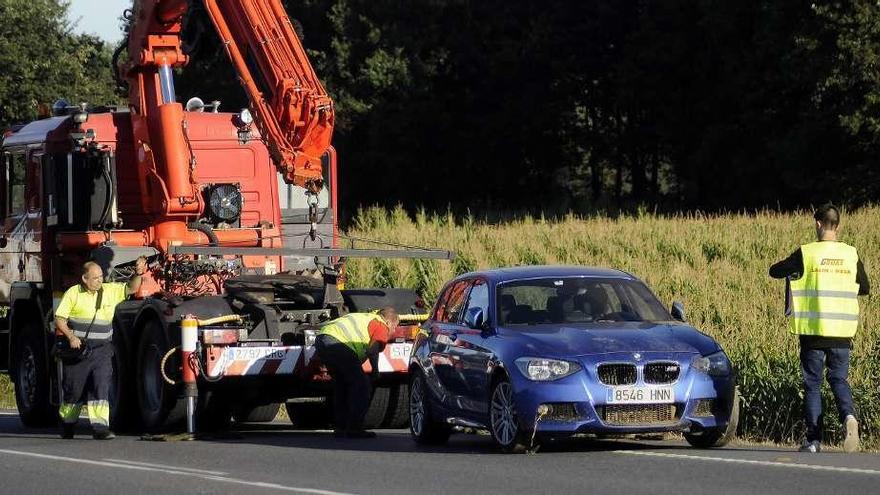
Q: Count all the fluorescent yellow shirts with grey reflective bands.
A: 3